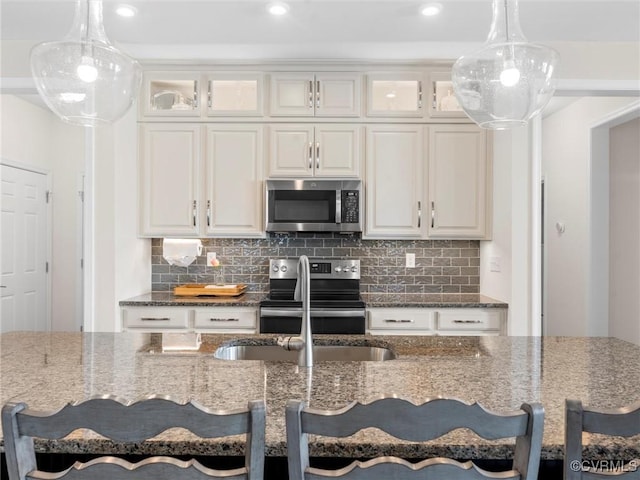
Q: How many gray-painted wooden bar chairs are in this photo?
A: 3